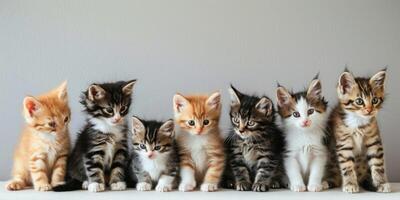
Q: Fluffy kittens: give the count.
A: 7